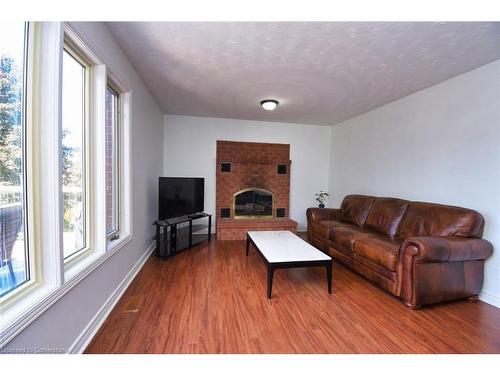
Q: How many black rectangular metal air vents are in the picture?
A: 4